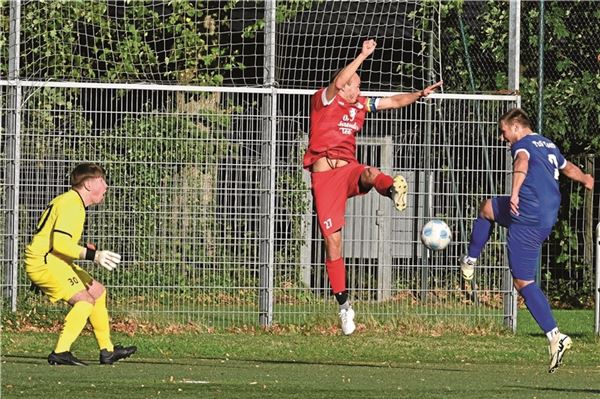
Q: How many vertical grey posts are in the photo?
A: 3